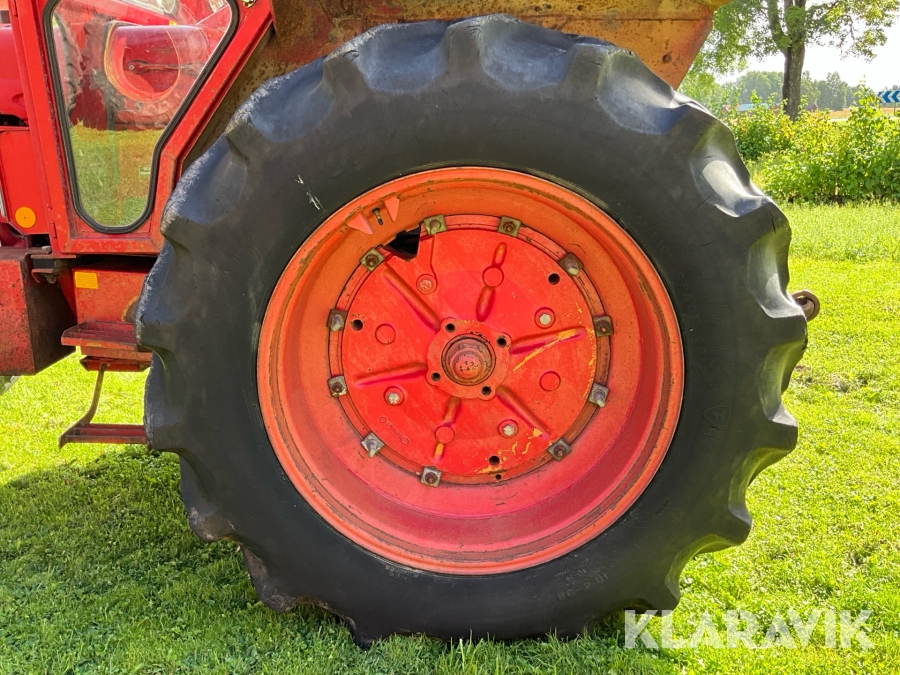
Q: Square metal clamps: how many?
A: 11